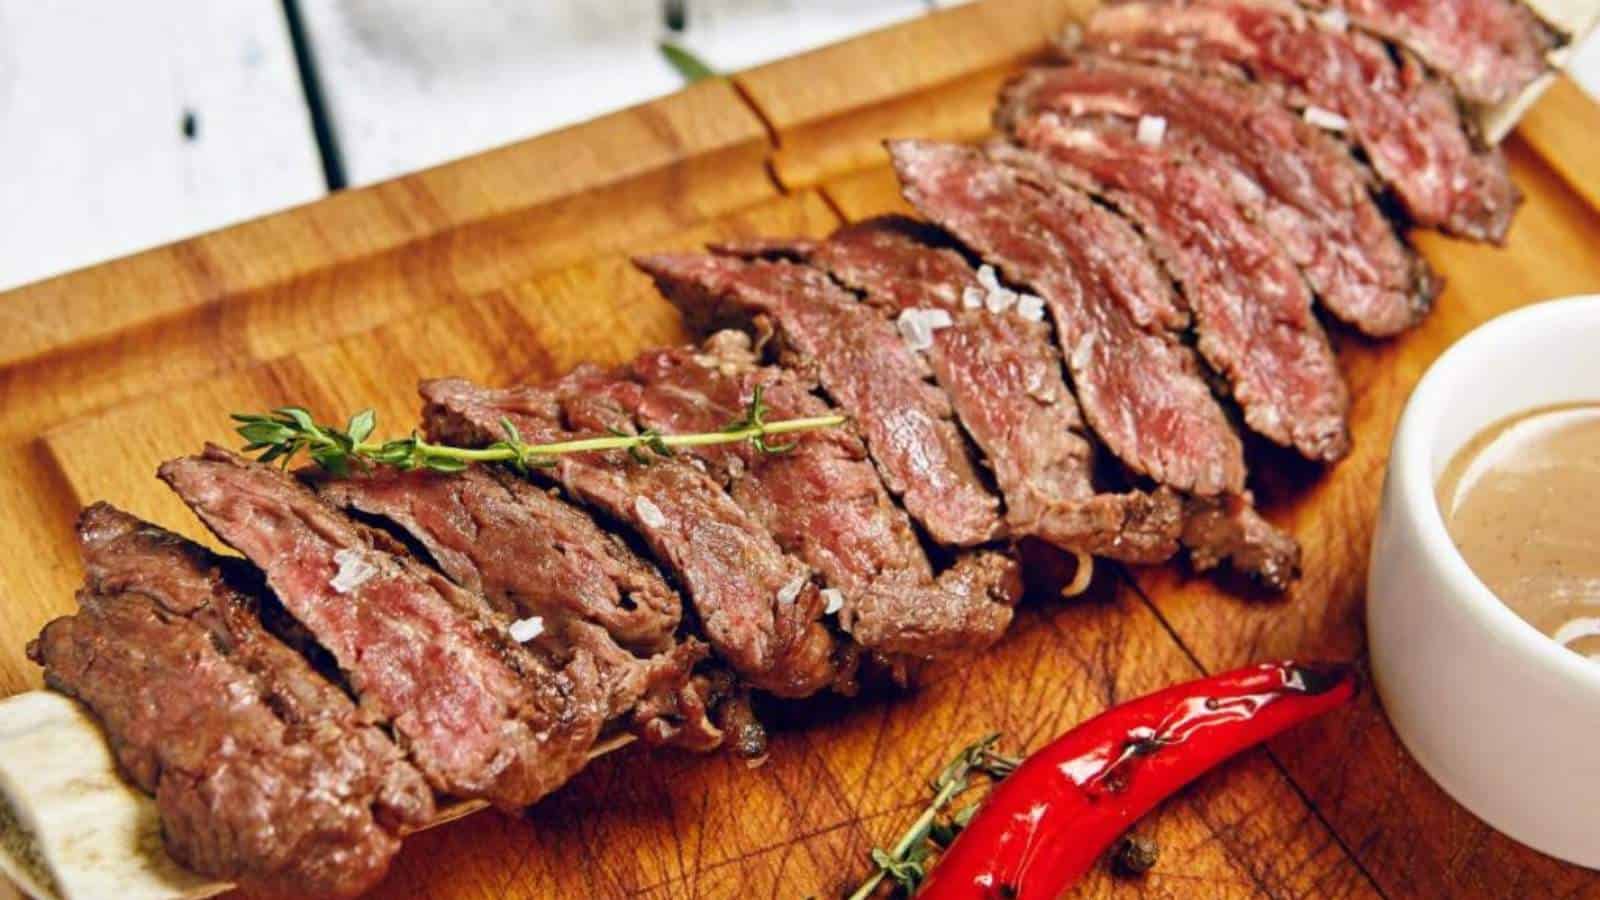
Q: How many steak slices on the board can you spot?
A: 12